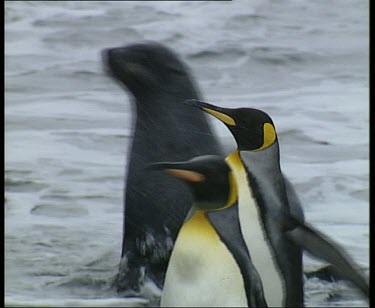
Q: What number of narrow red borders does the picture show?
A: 0